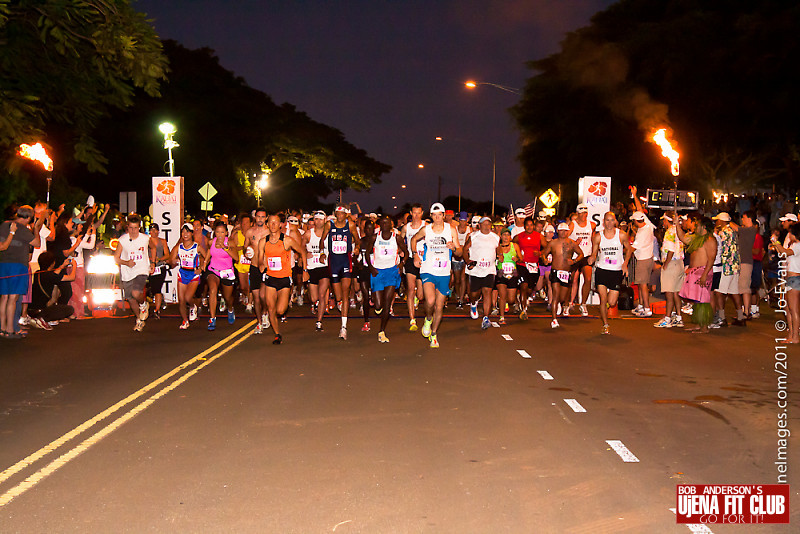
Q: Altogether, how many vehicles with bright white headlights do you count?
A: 1